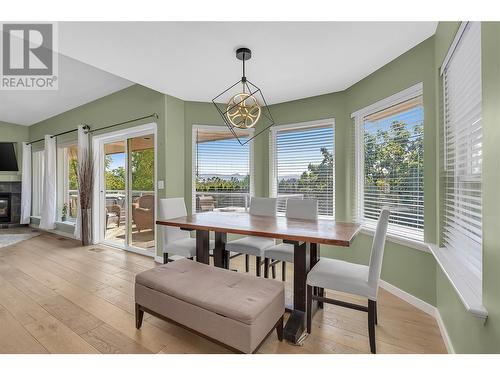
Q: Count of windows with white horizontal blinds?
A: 4